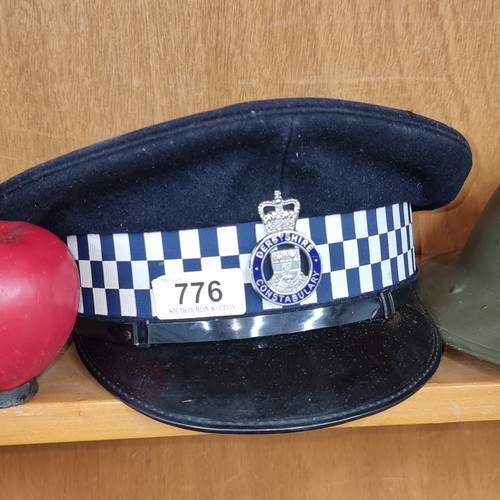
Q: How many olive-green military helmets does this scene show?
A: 1